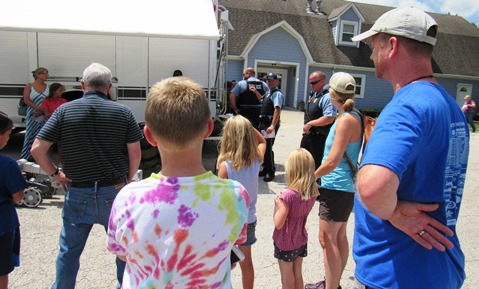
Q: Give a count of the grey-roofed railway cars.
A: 0